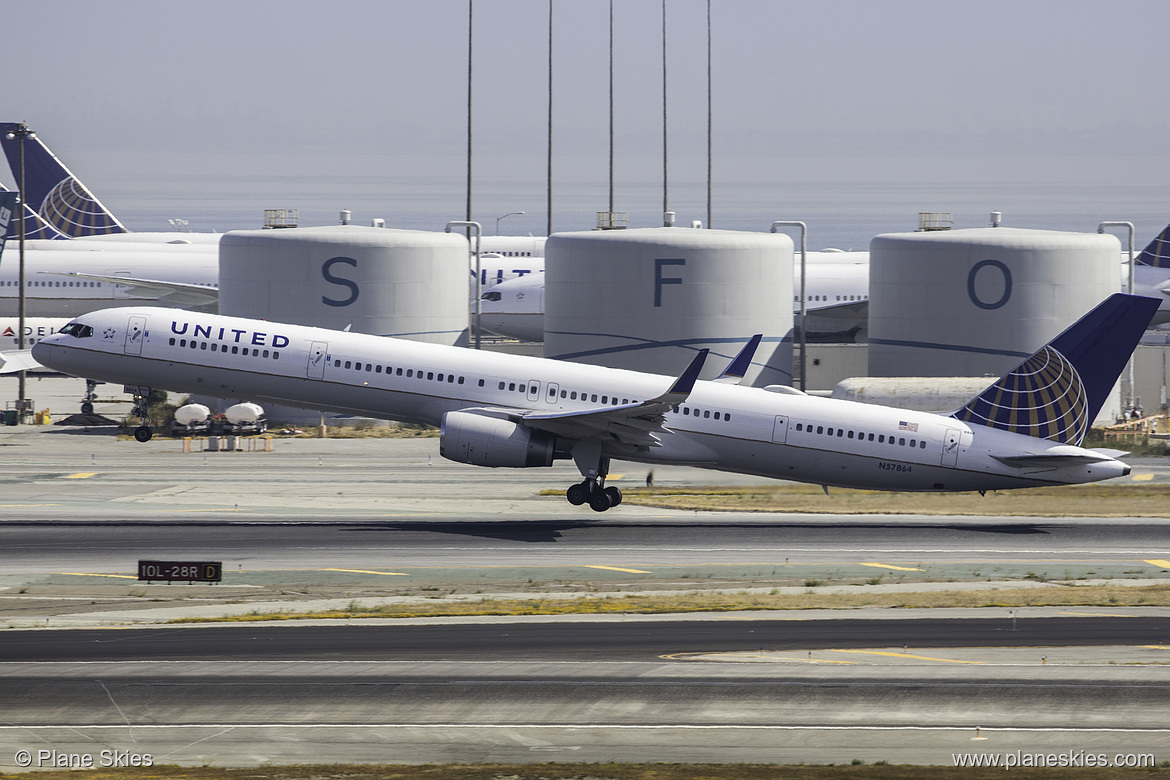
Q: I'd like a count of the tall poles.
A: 5